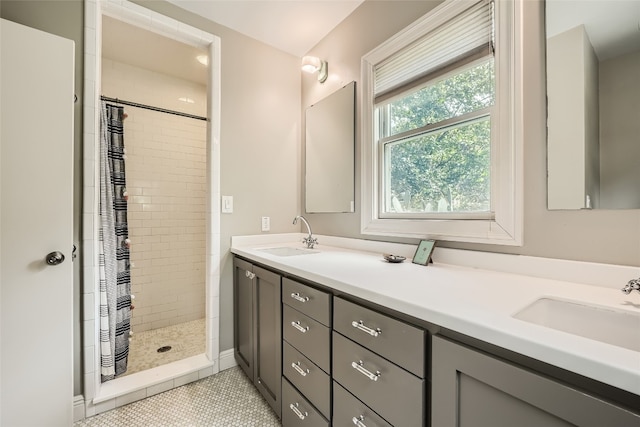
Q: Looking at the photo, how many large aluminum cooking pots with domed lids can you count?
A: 0